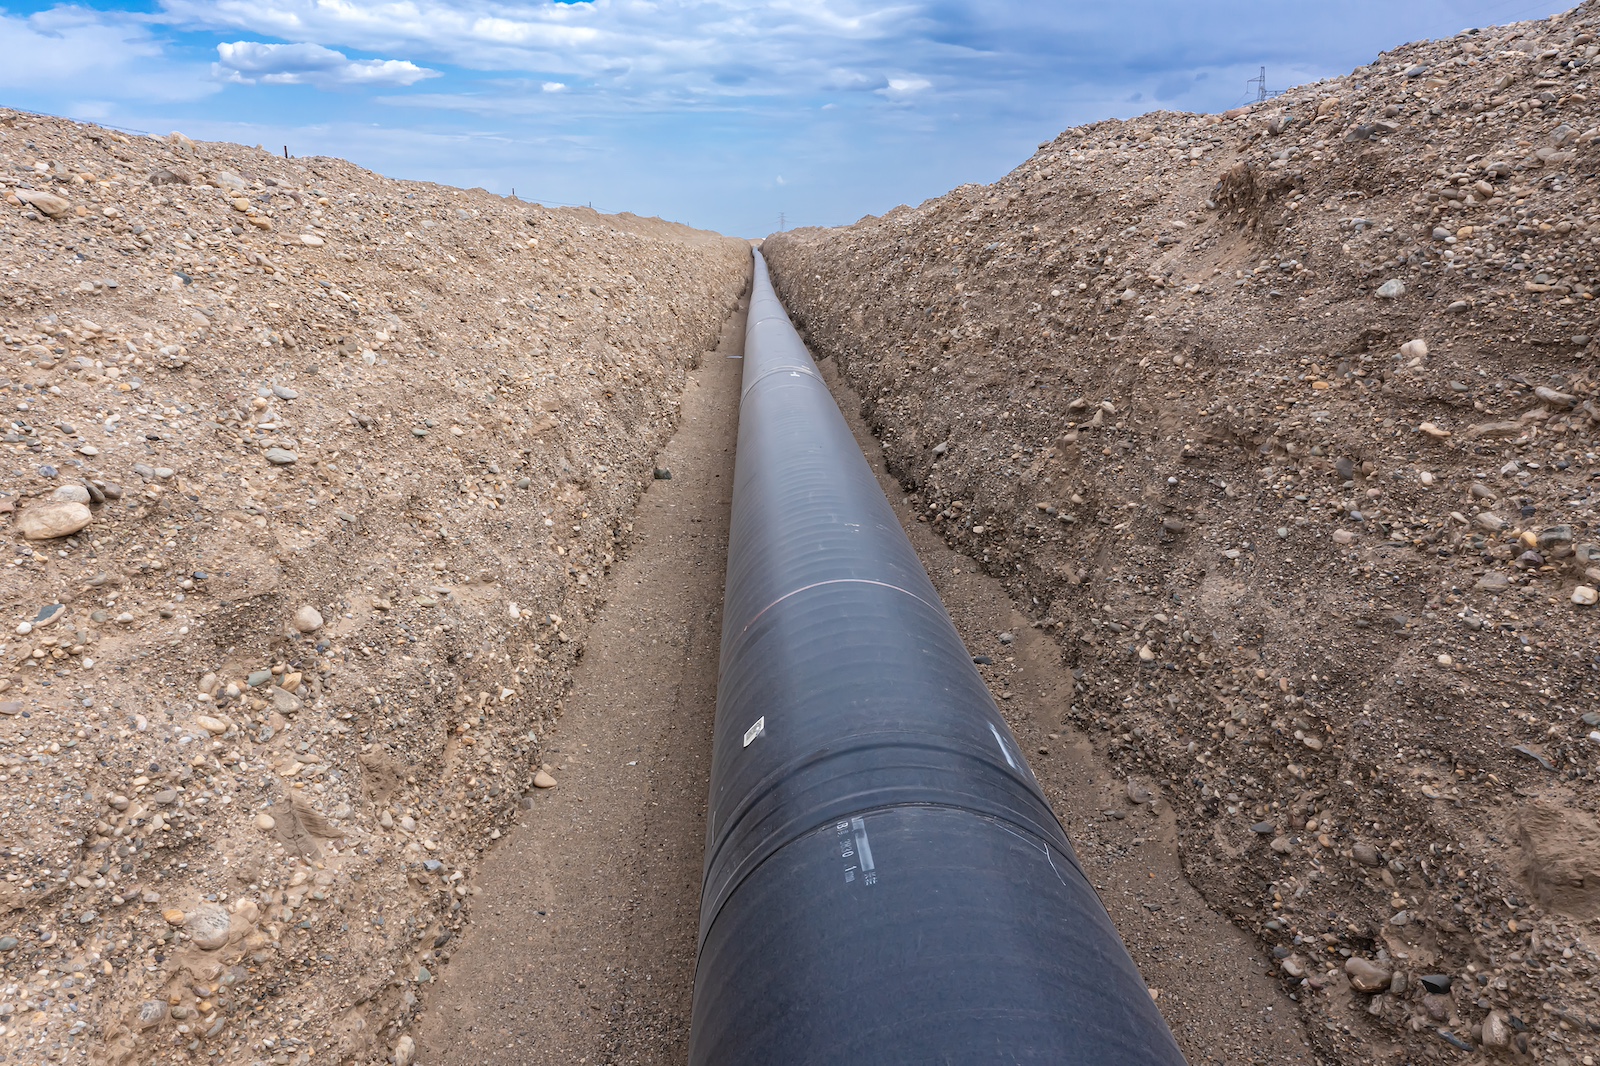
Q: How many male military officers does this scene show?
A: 0